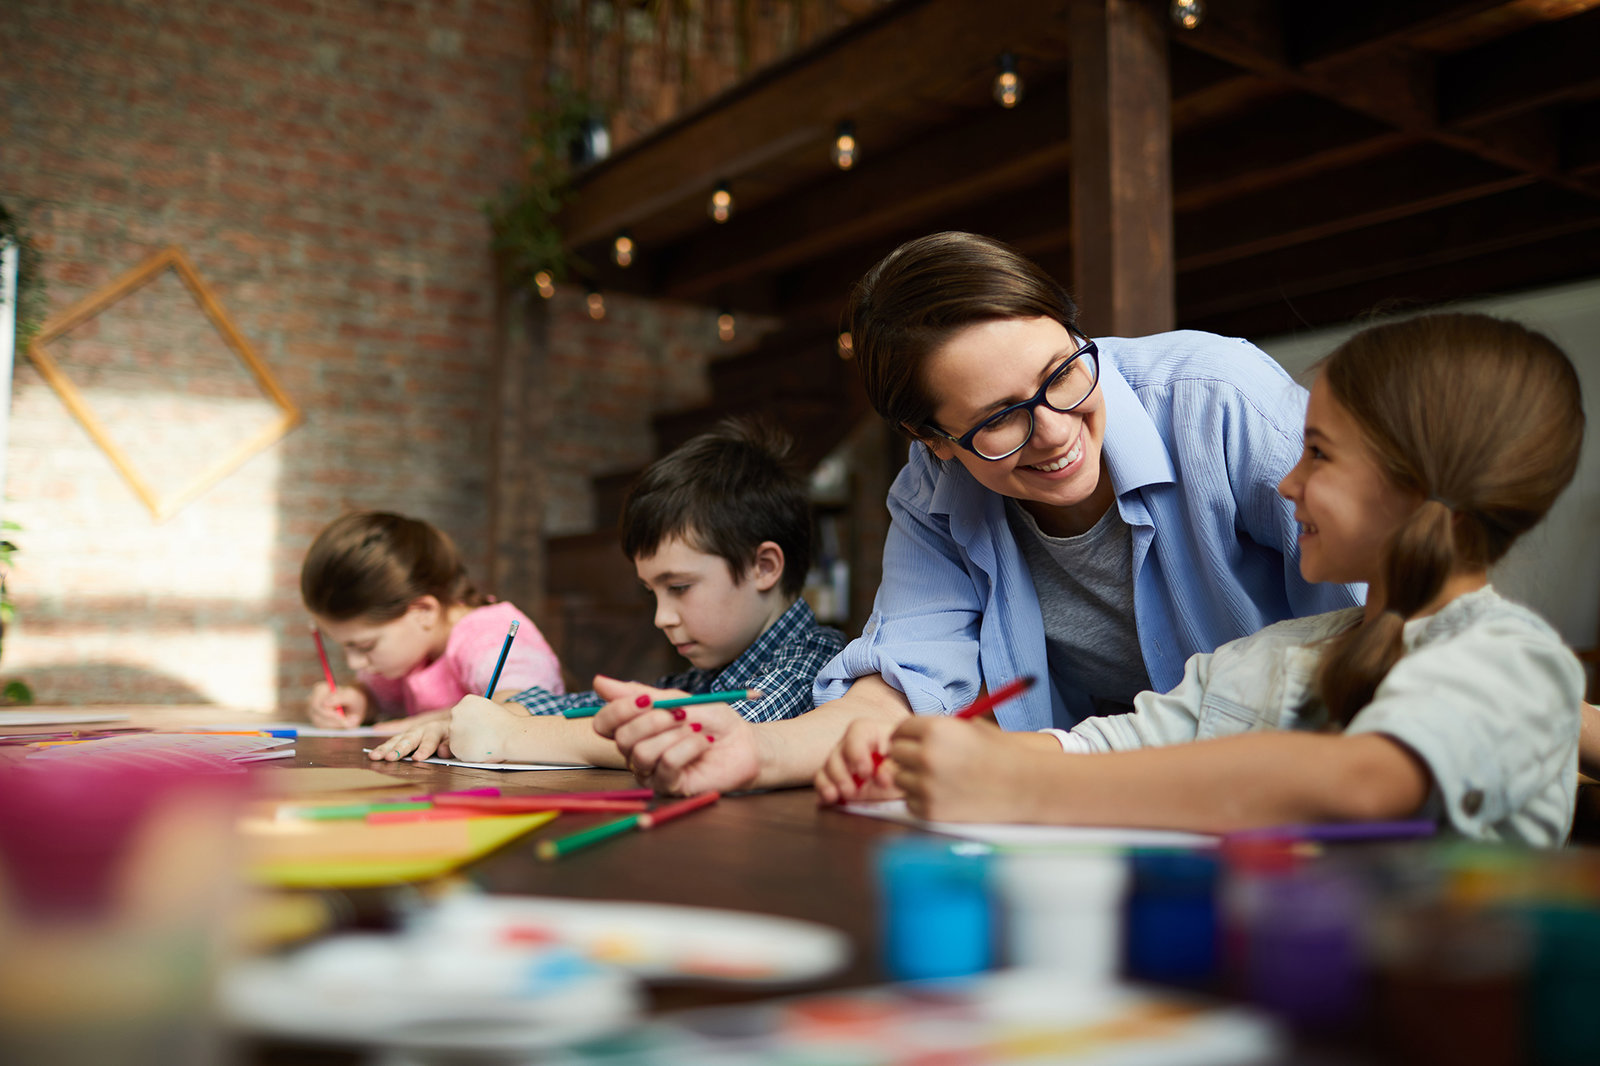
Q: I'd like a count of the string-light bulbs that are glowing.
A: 9